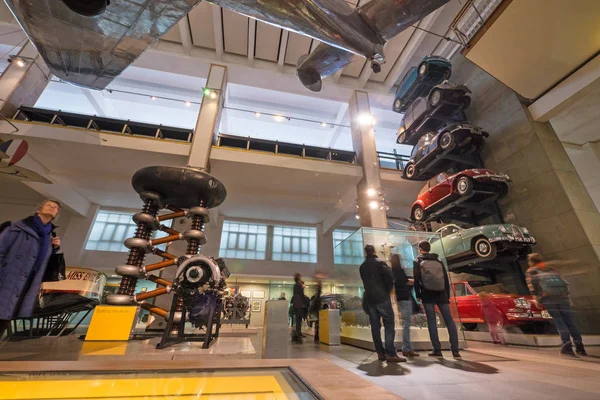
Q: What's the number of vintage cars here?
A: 6